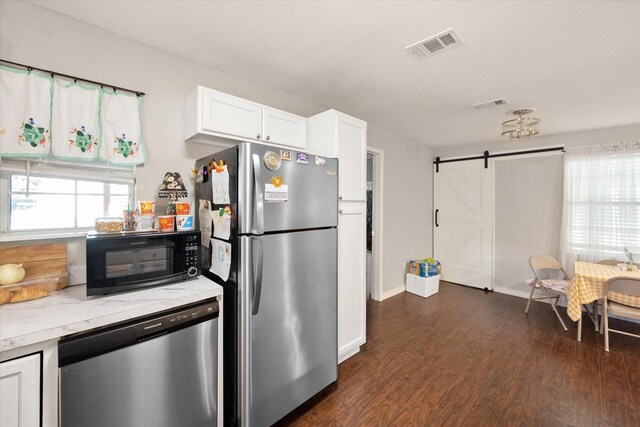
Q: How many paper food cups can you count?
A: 5